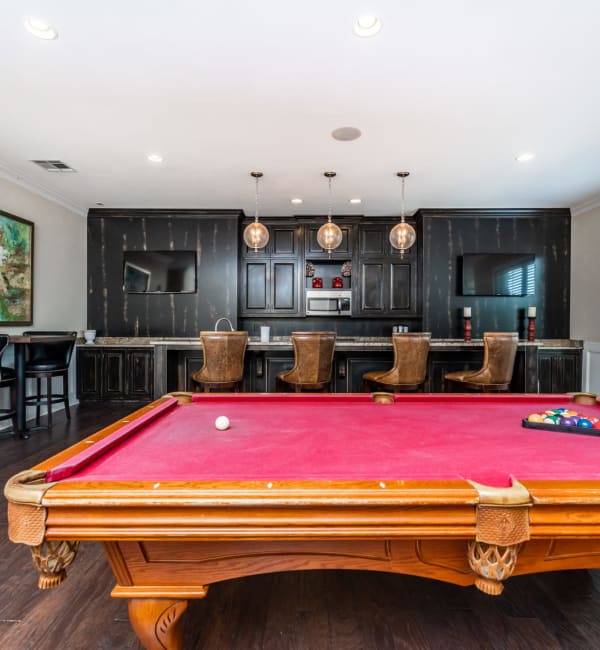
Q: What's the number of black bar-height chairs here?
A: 2